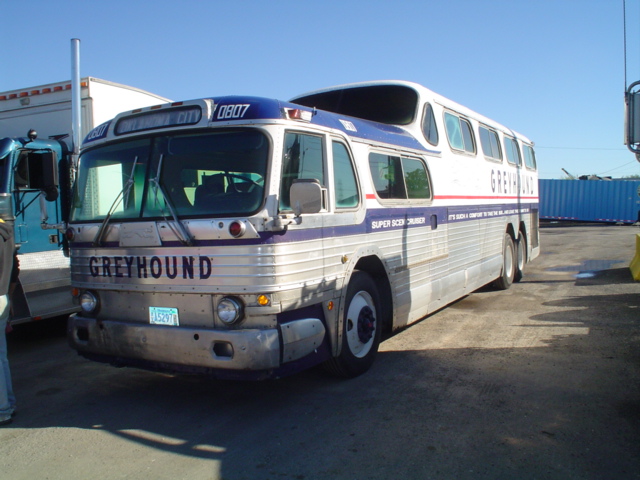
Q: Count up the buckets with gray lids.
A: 0